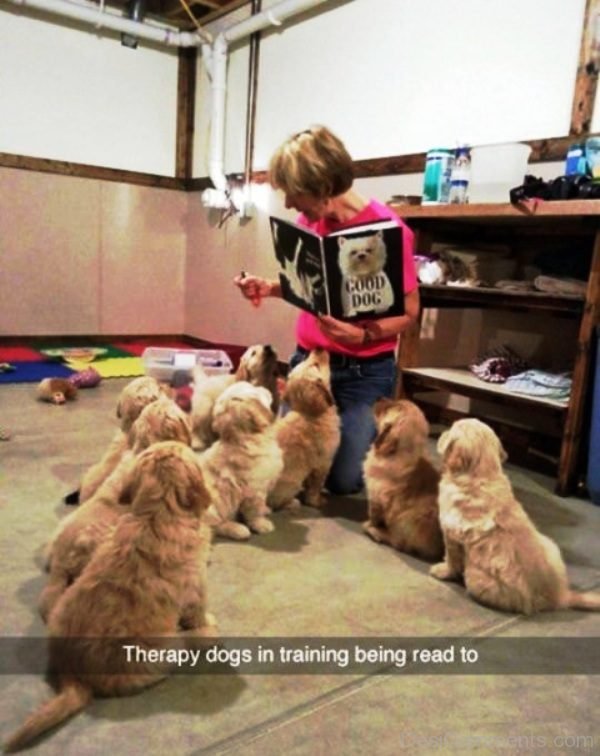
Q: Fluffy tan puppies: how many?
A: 8